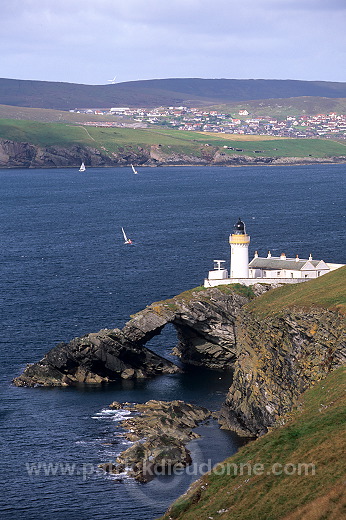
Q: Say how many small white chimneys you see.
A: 5